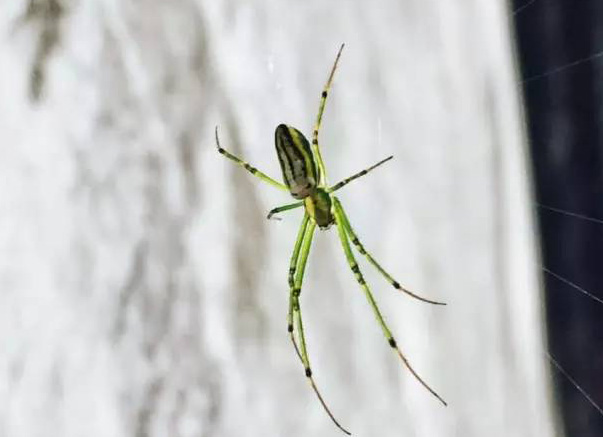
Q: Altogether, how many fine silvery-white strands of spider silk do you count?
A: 5